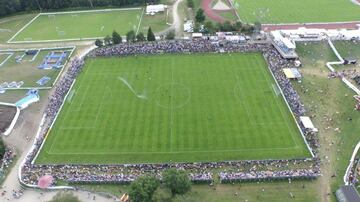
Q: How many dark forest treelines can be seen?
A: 1